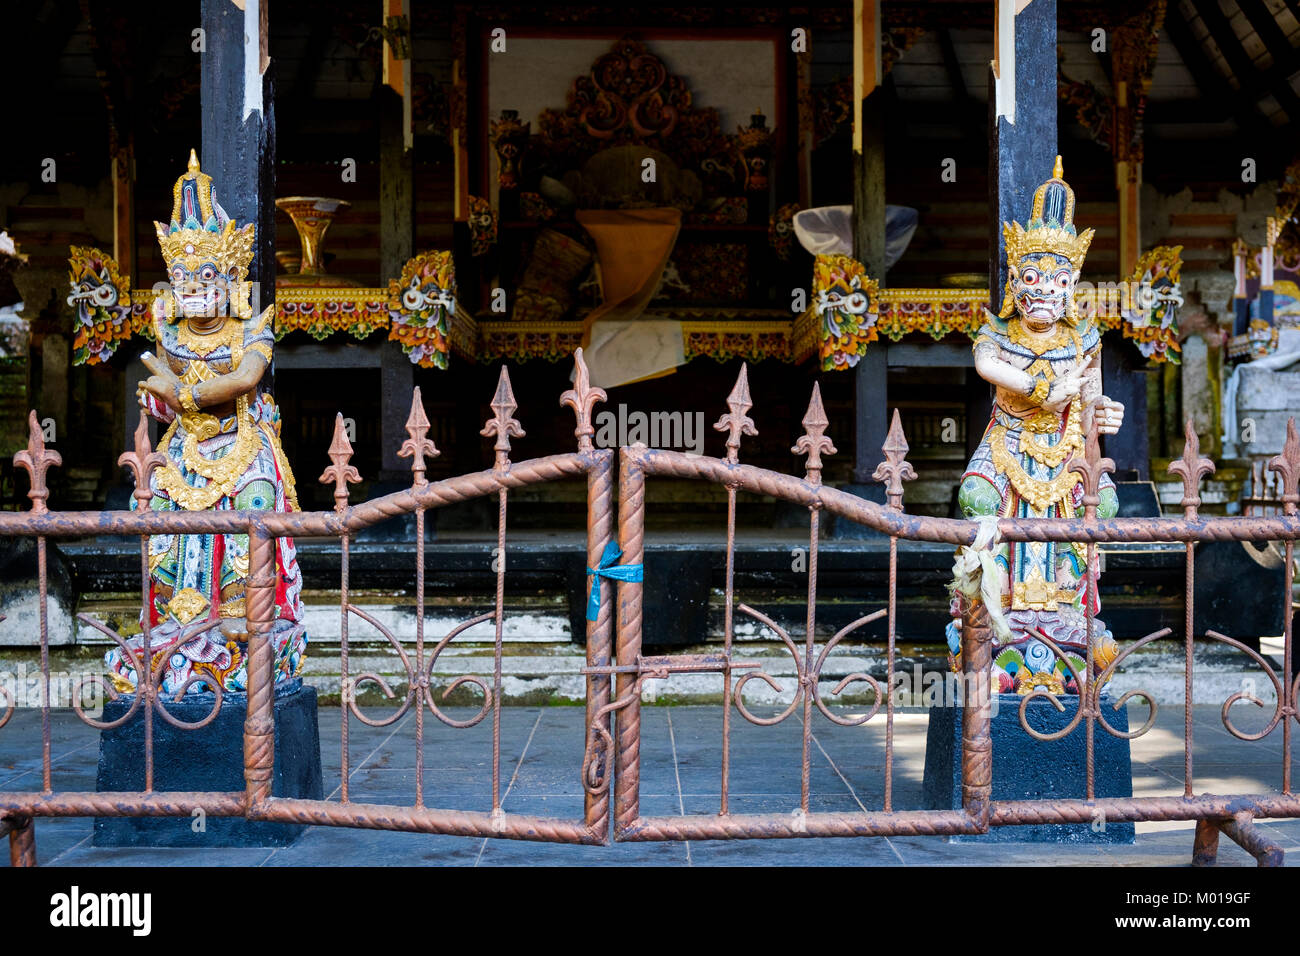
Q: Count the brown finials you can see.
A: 12